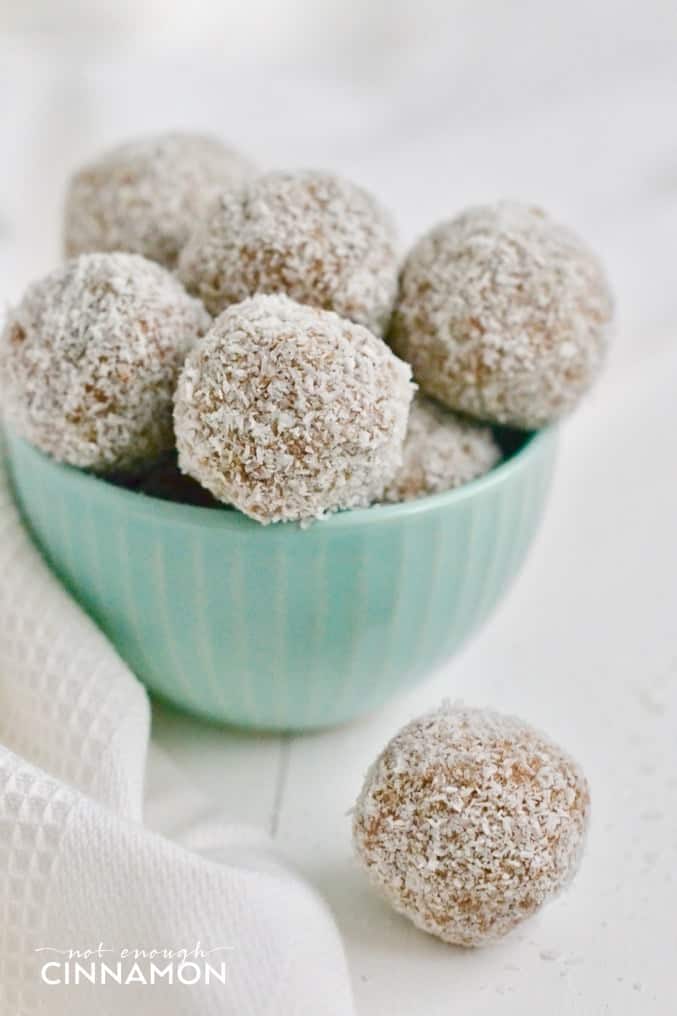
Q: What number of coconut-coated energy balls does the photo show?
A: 7